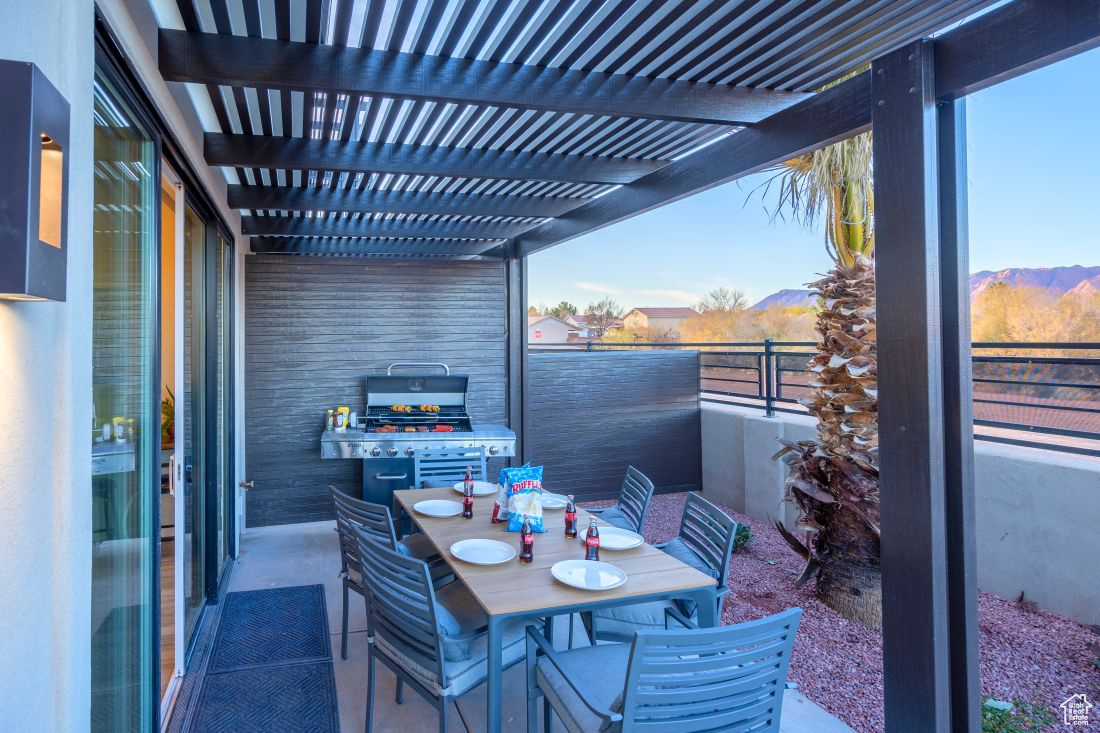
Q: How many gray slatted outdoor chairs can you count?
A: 6